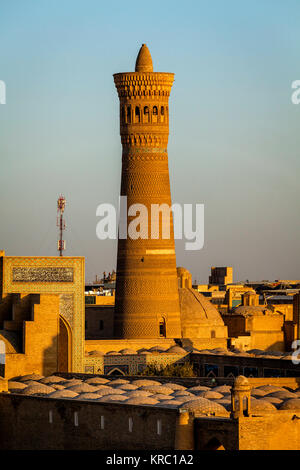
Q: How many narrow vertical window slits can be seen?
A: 5